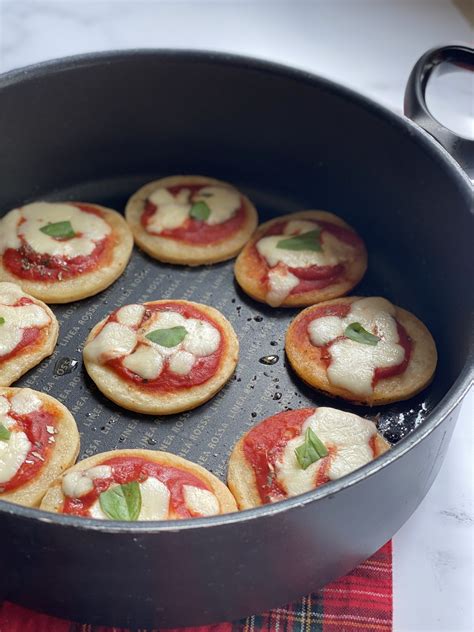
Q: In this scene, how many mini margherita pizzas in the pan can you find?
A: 9